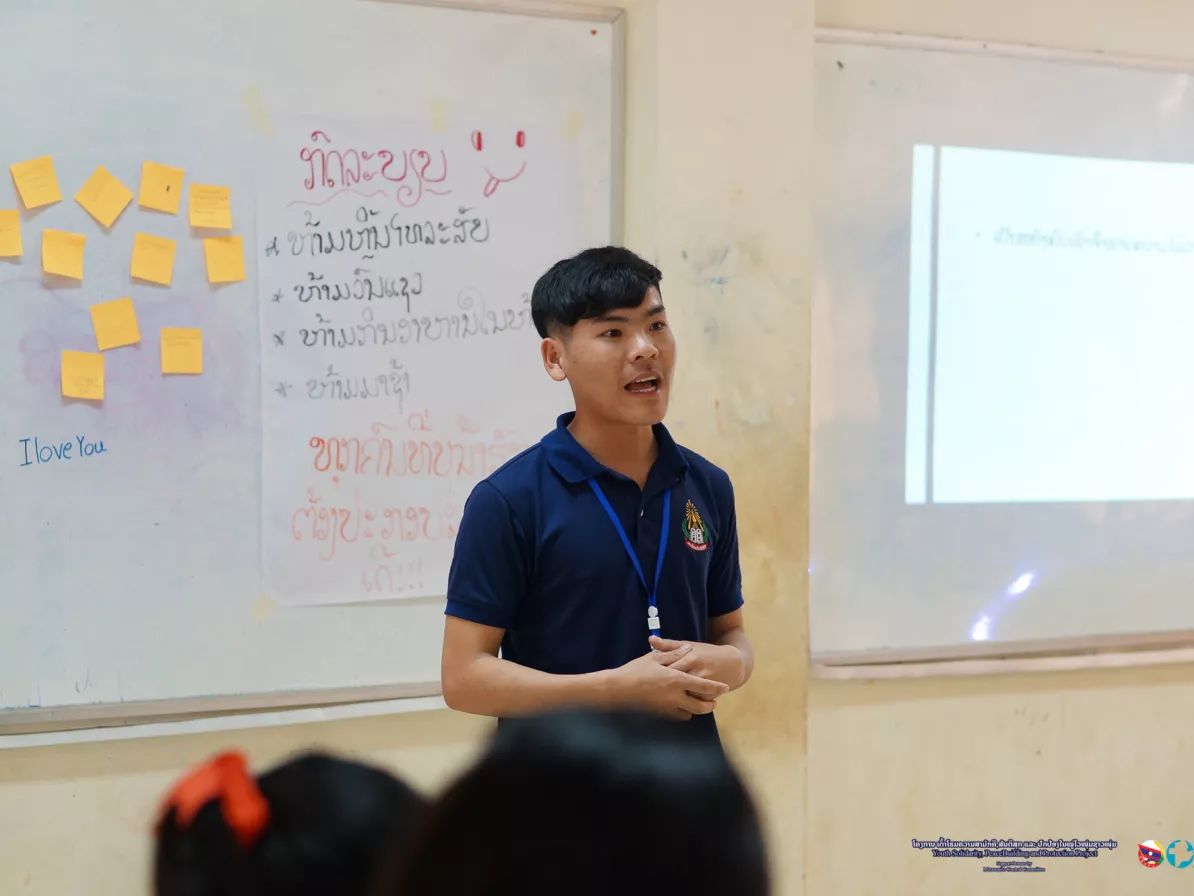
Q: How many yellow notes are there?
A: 11